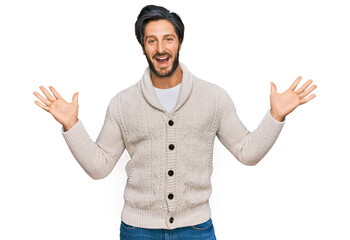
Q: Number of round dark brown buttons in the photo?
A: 5